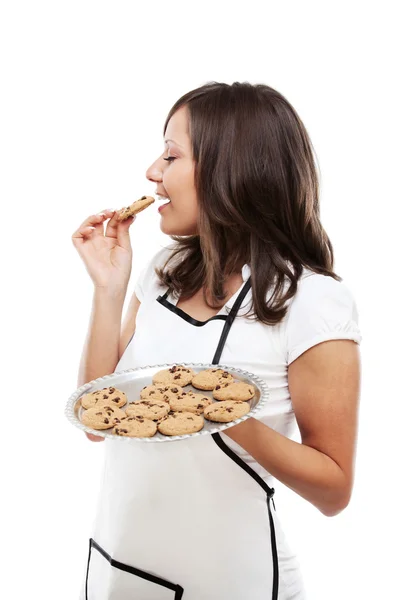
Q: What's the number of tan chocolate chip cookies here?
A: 12